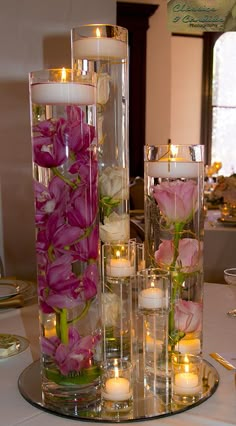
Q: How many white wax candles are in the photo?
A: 7